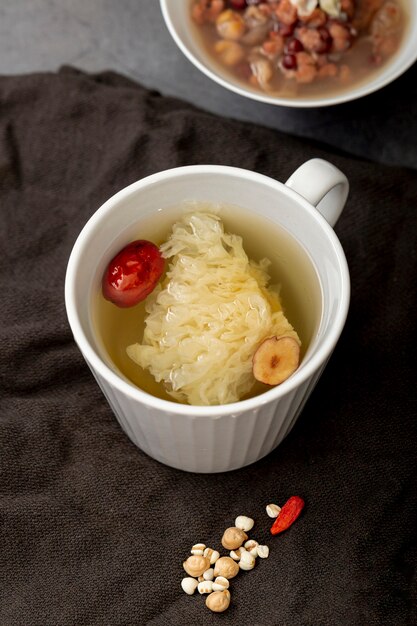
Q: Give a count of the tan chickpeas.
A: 4